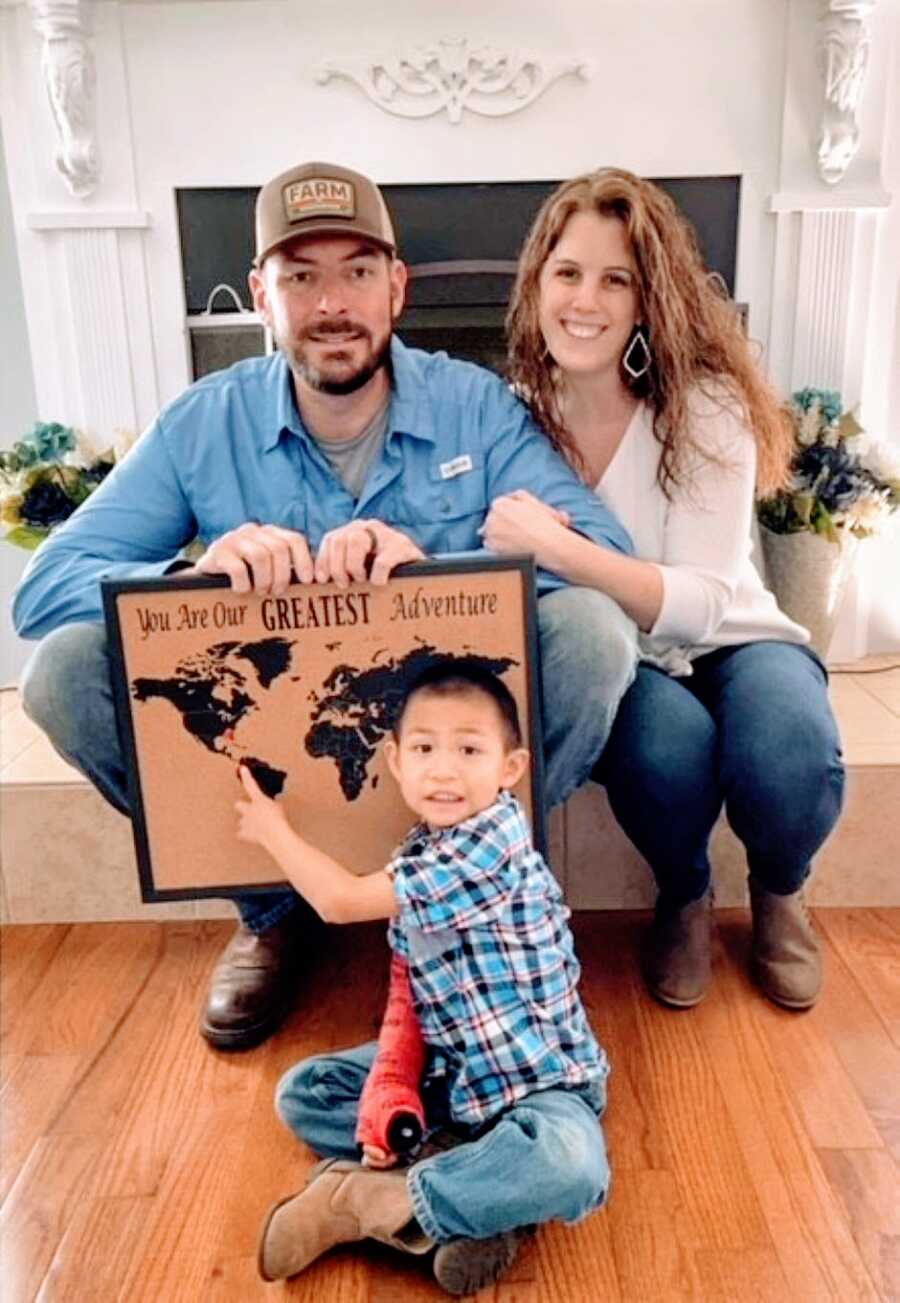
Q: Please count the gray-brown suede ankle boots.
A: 2